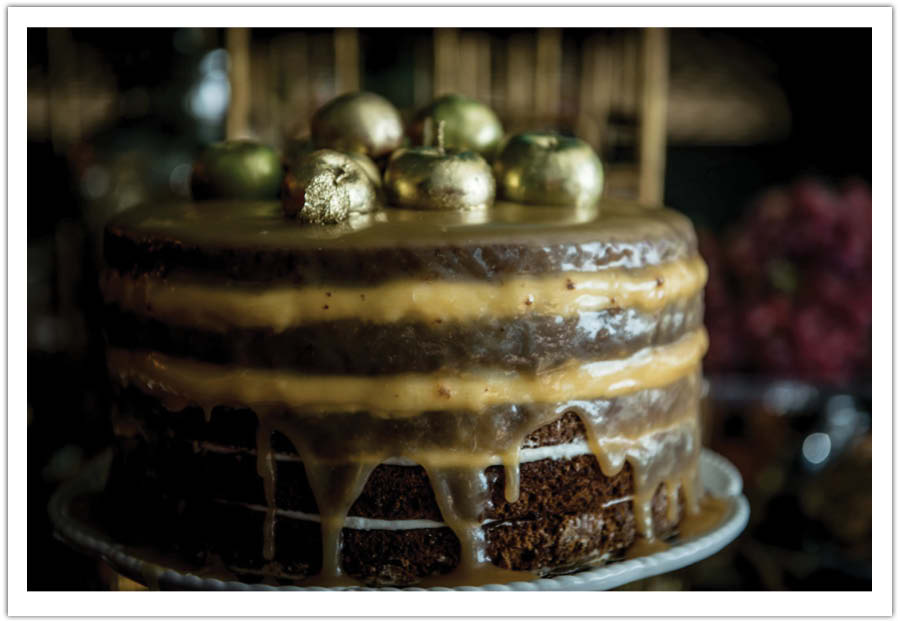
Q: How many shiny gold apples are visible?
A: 6